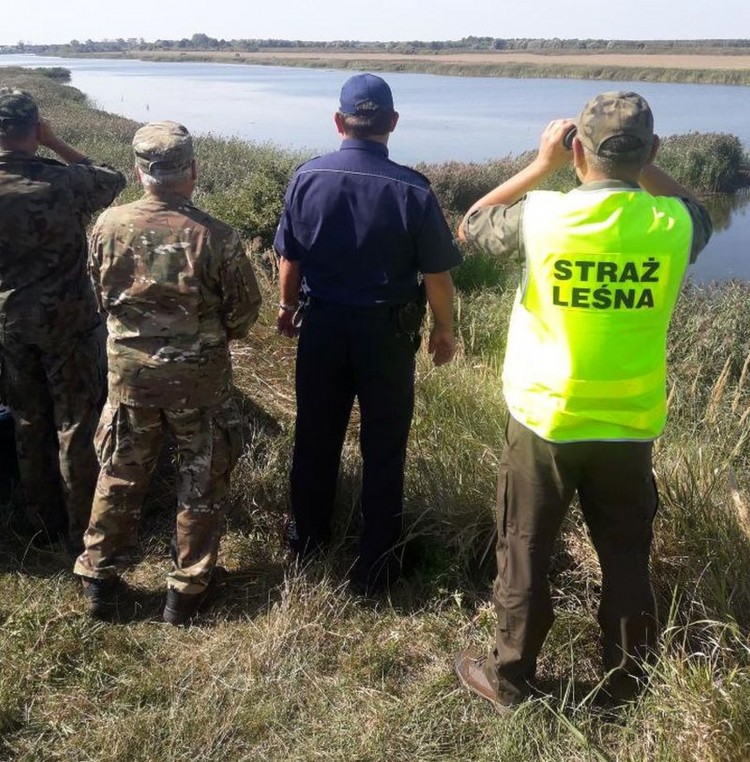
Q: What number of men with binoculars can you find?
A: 2